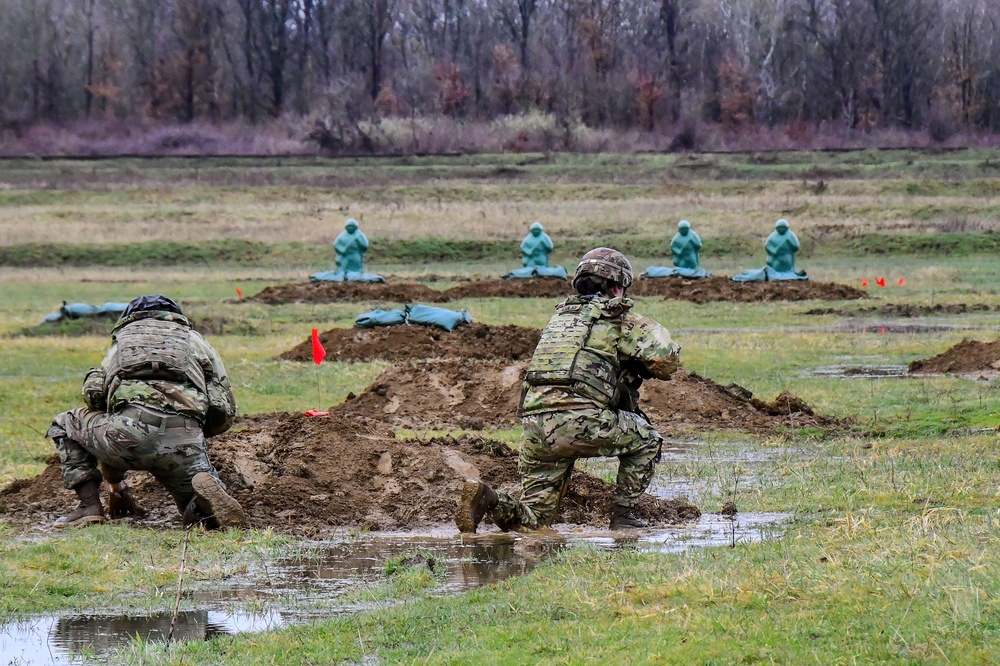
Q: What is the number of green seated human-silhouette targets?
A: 4